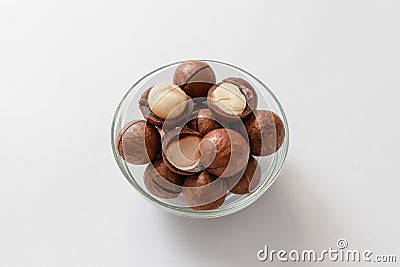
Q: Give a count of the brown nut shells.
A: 11